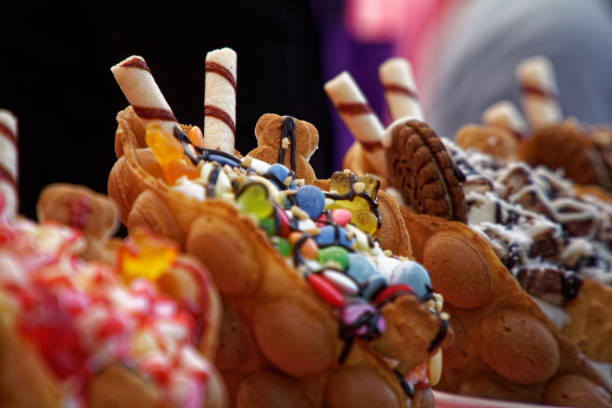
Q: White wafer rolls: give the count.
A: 7